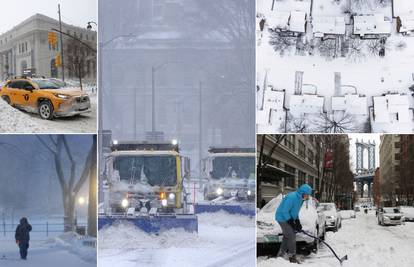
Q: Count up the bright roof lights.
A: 2